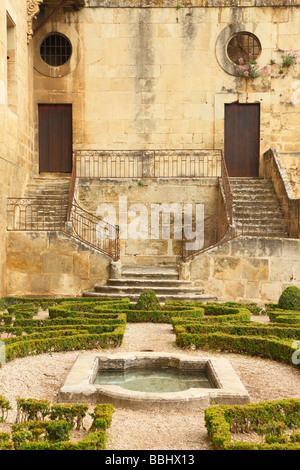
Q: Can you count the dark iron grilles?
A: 2